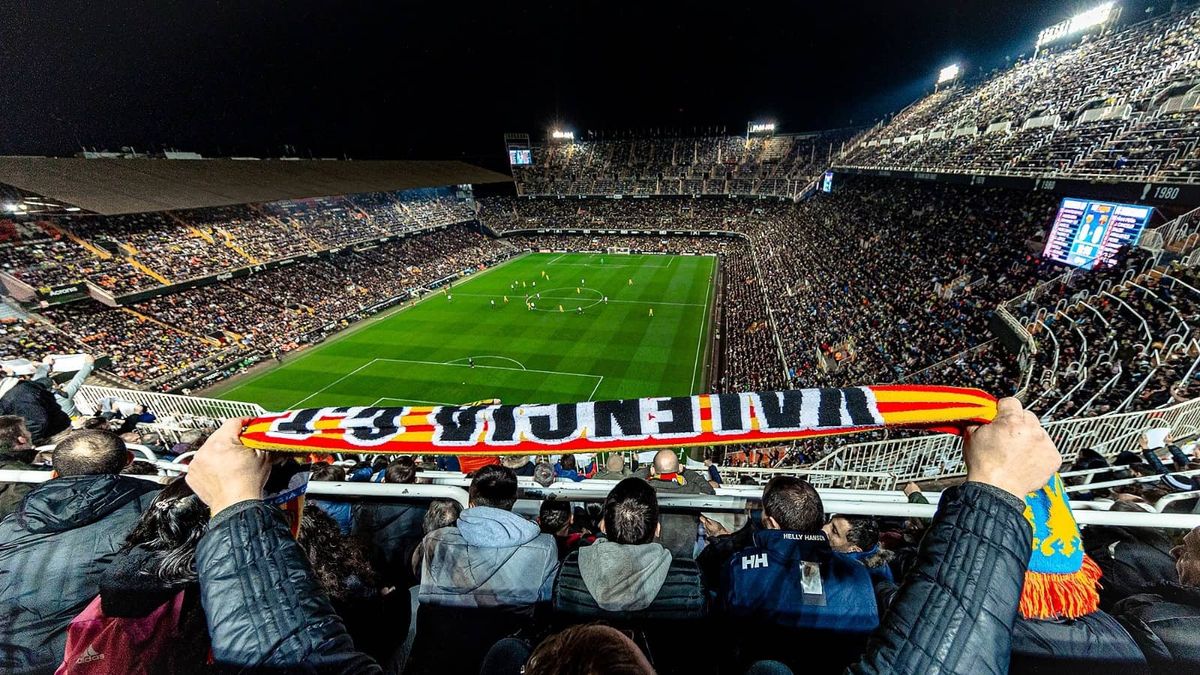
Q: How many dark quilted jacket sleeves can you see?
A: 2